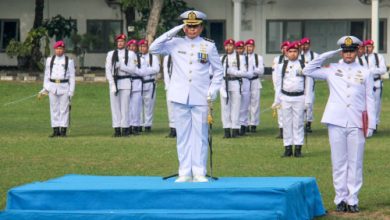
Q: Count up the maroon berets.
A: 13